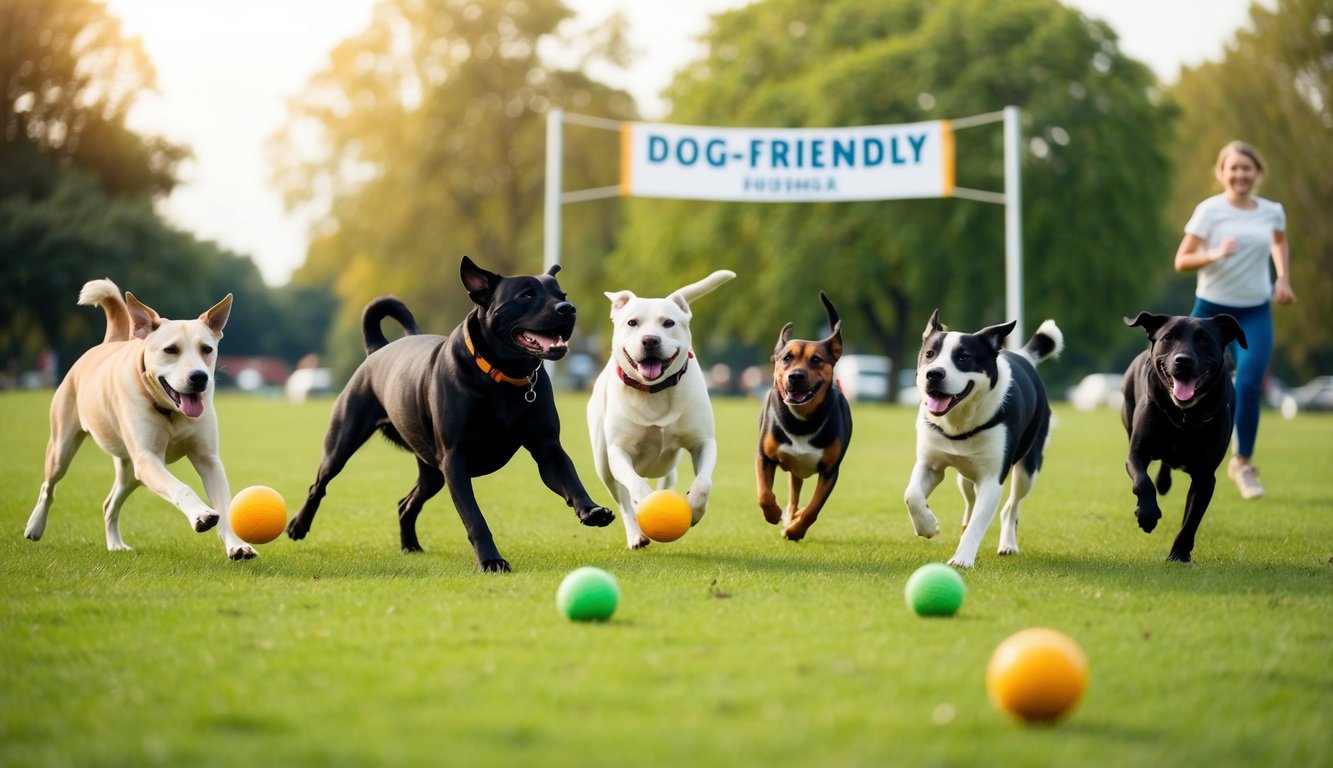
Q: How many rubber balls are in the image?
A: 5